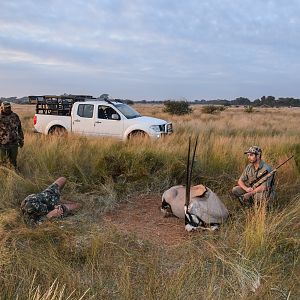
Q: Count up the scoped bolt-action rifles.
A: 1